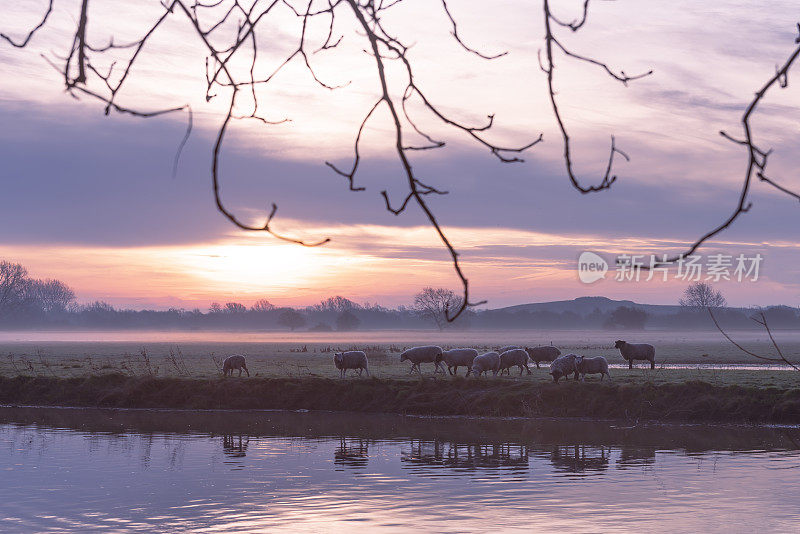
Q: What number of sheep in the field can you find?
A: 11